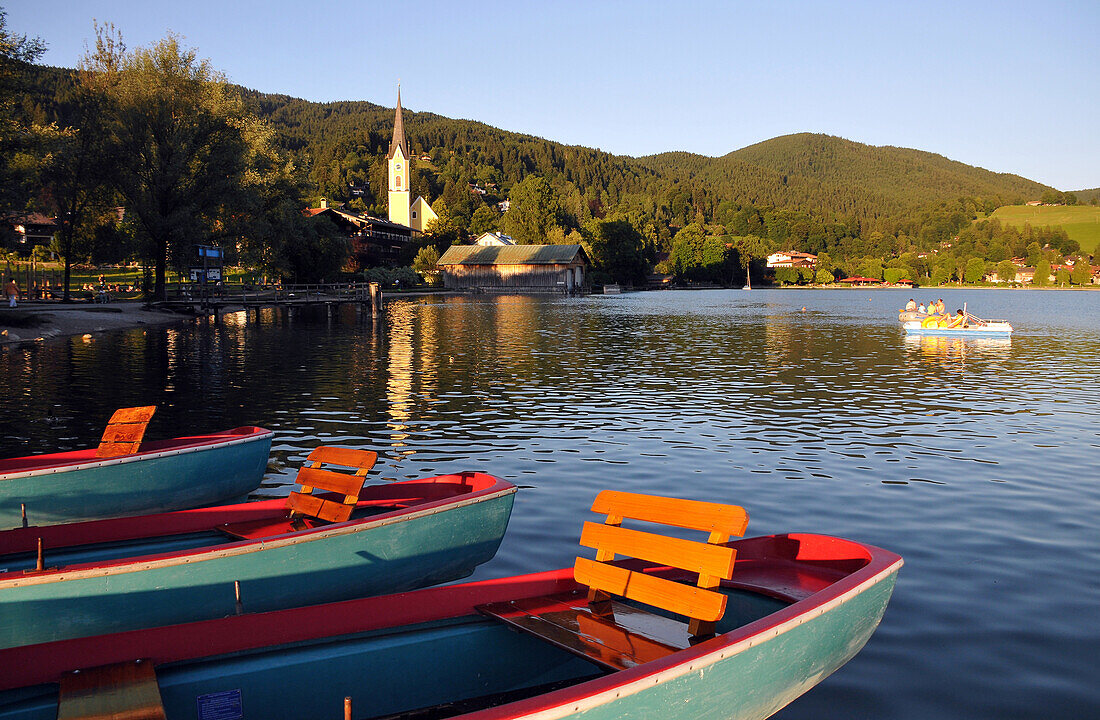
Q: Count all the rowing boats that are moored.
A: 3